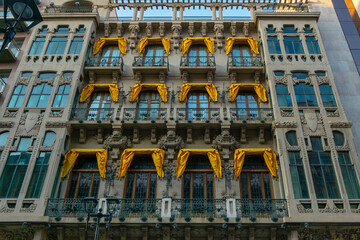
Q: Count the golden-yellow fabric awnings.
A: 12